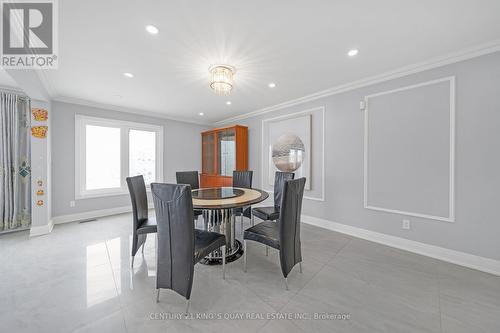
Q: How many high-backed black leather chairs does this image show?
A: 6